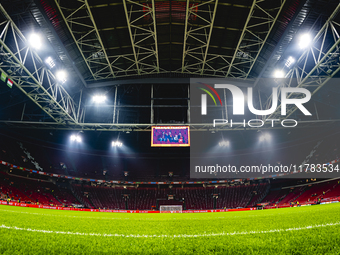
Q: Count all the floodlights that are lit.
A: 11